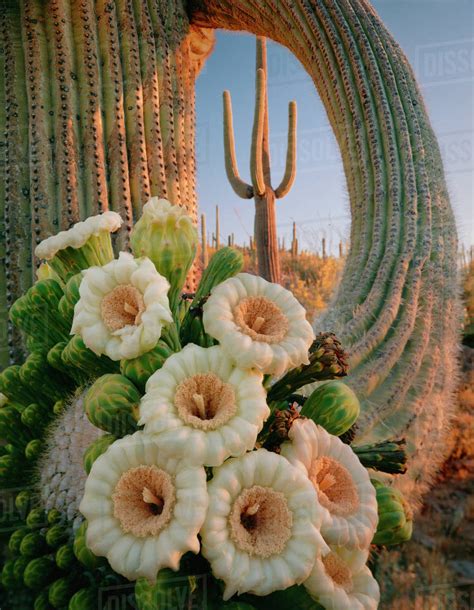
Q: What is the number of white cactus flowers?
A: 8